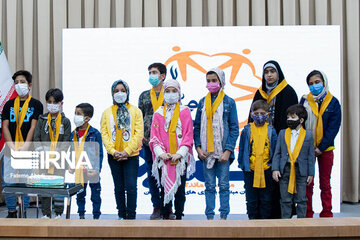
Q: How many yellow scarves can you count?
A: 11